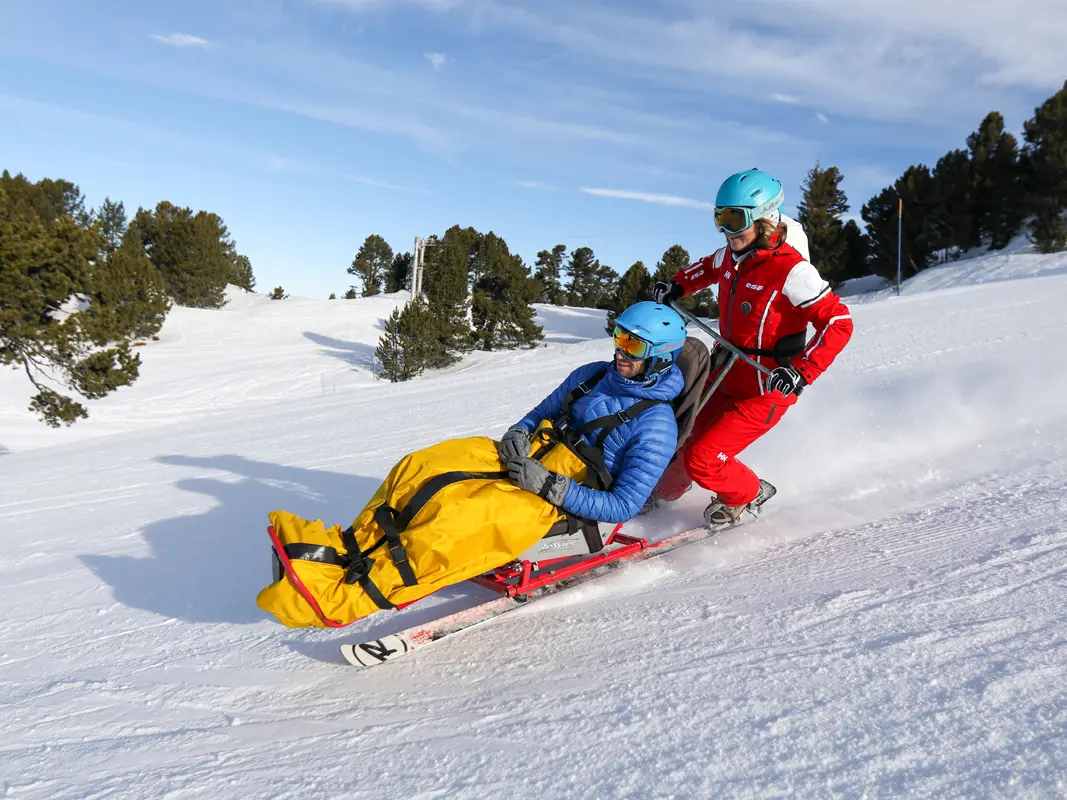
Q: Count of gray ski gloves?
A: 2